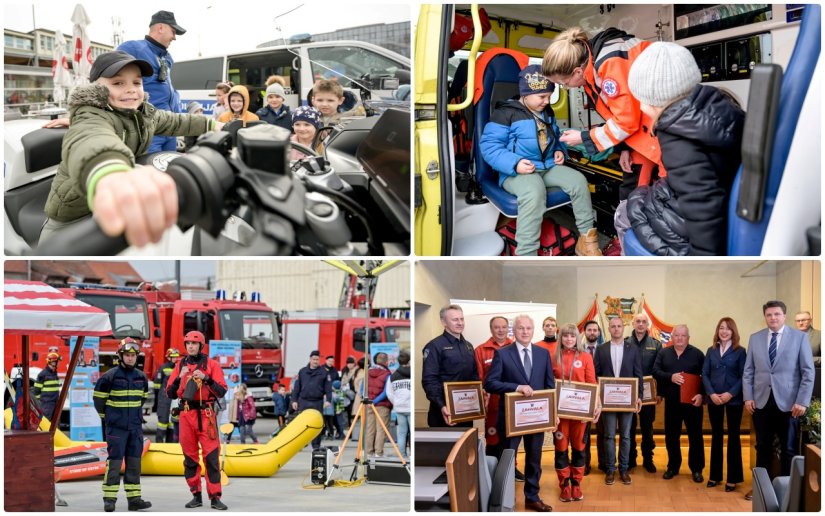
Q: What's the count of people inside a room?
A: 12